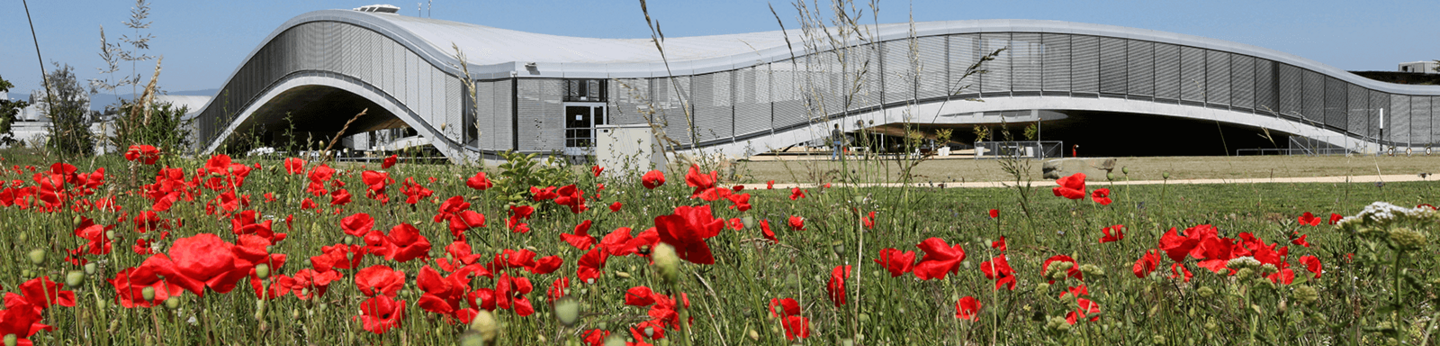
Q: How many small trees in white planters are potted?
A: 4